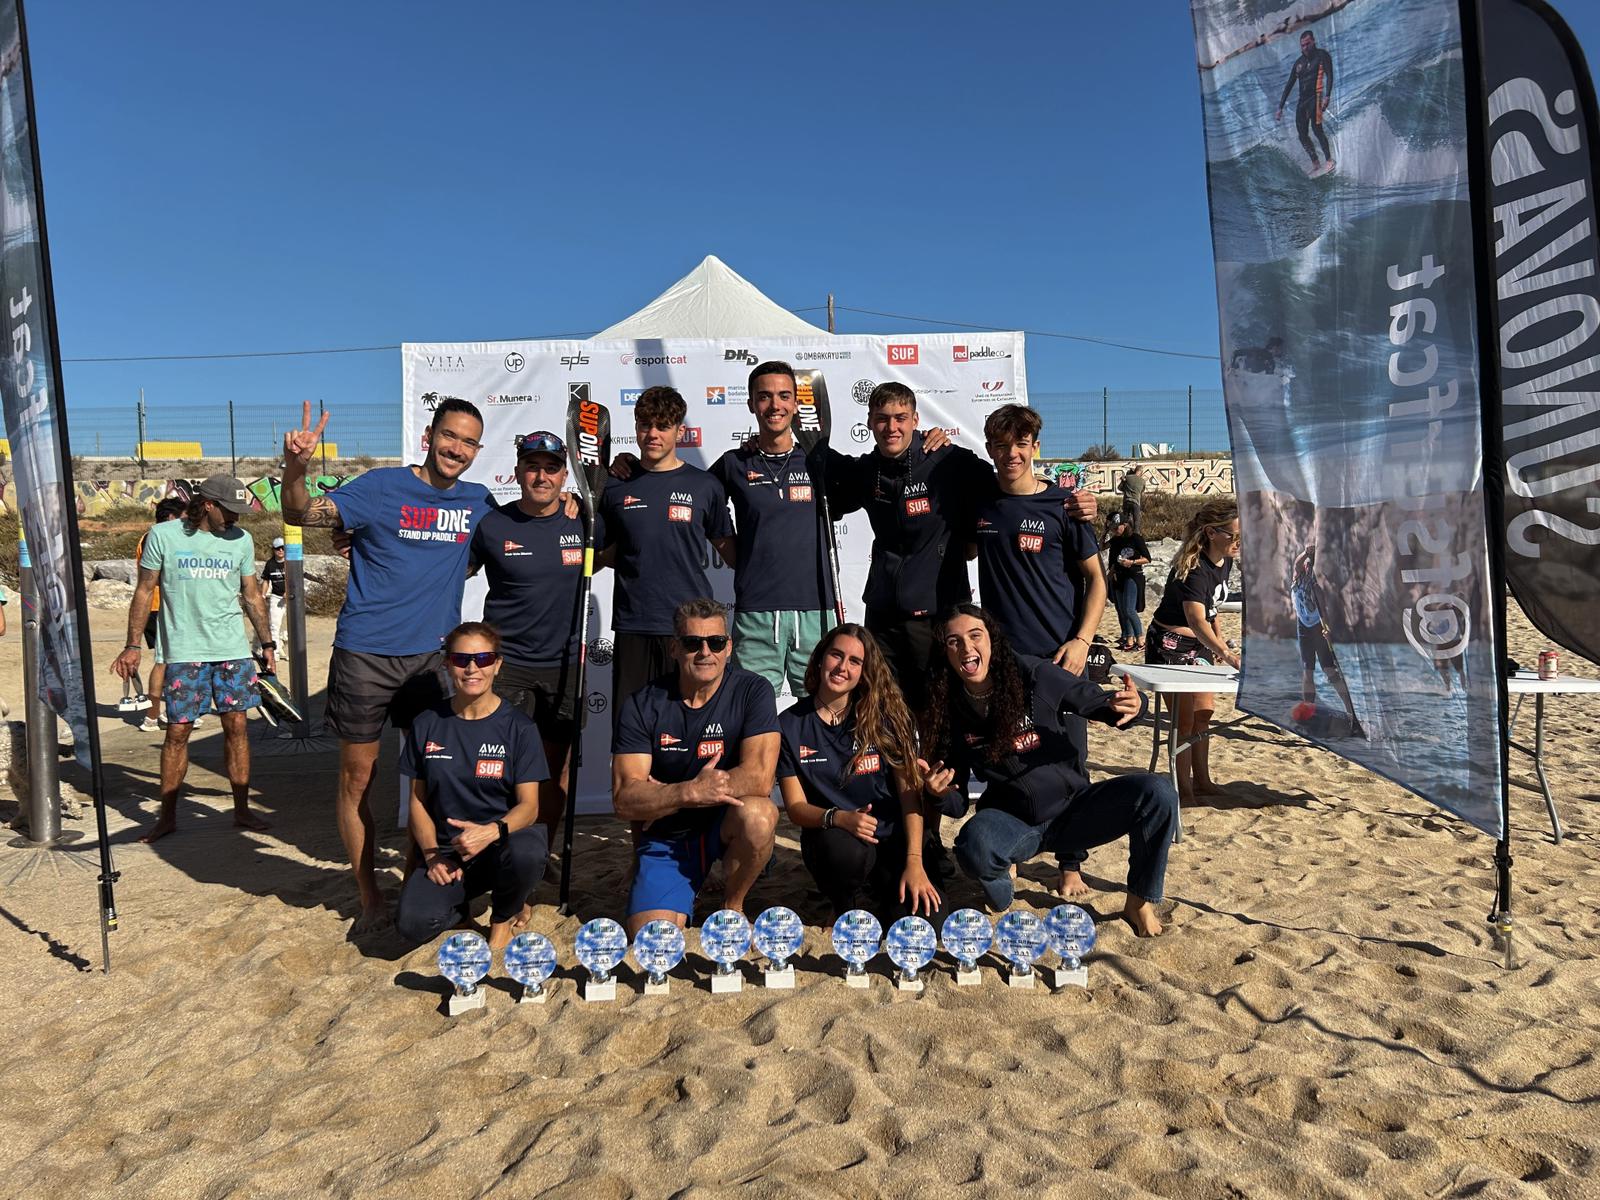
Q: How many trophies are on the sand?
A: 11